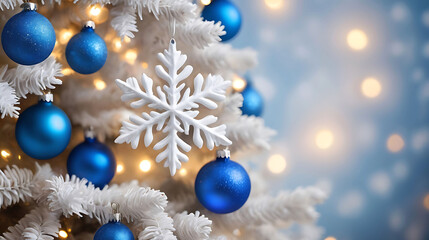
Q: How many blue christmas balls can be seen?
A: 8